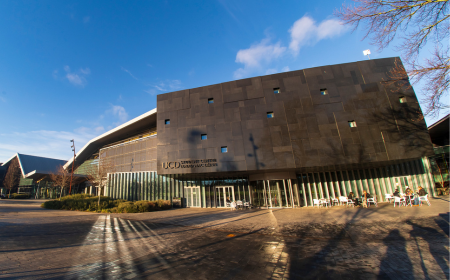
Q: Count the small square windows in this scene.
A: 9